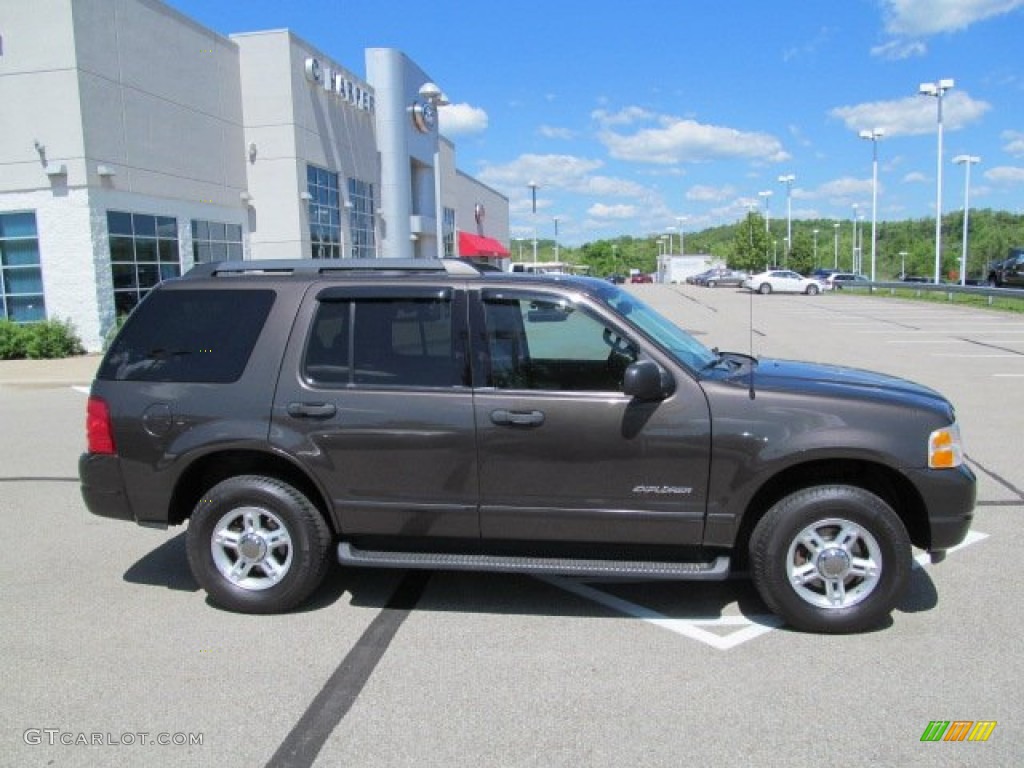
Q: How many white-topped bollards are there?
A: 0